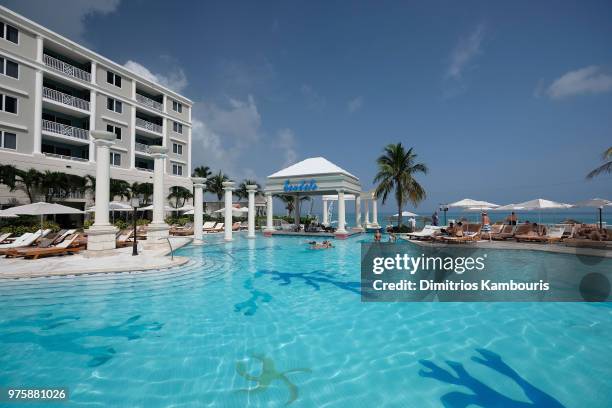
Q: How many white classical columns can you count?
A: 12